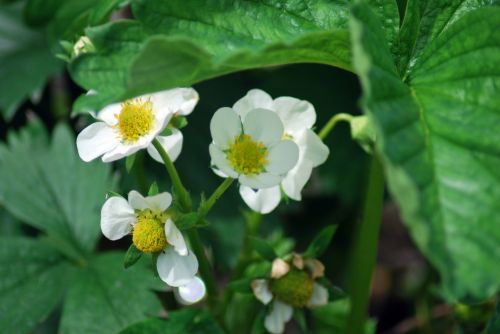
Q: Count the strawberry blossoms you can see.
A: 5